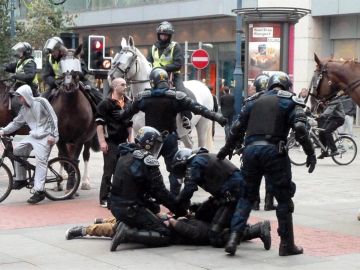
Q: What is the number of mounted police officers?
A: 3